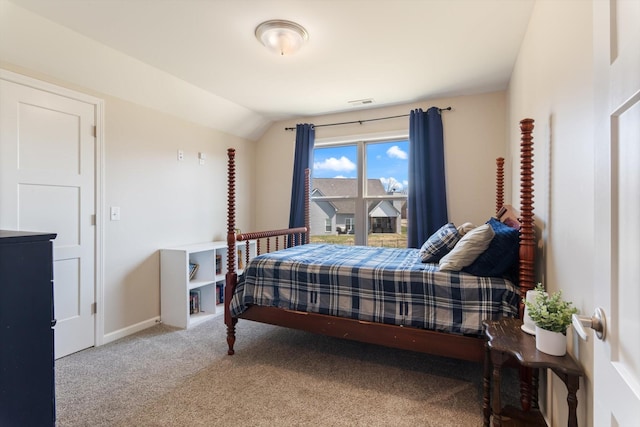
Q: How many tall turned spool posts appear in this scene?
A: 4